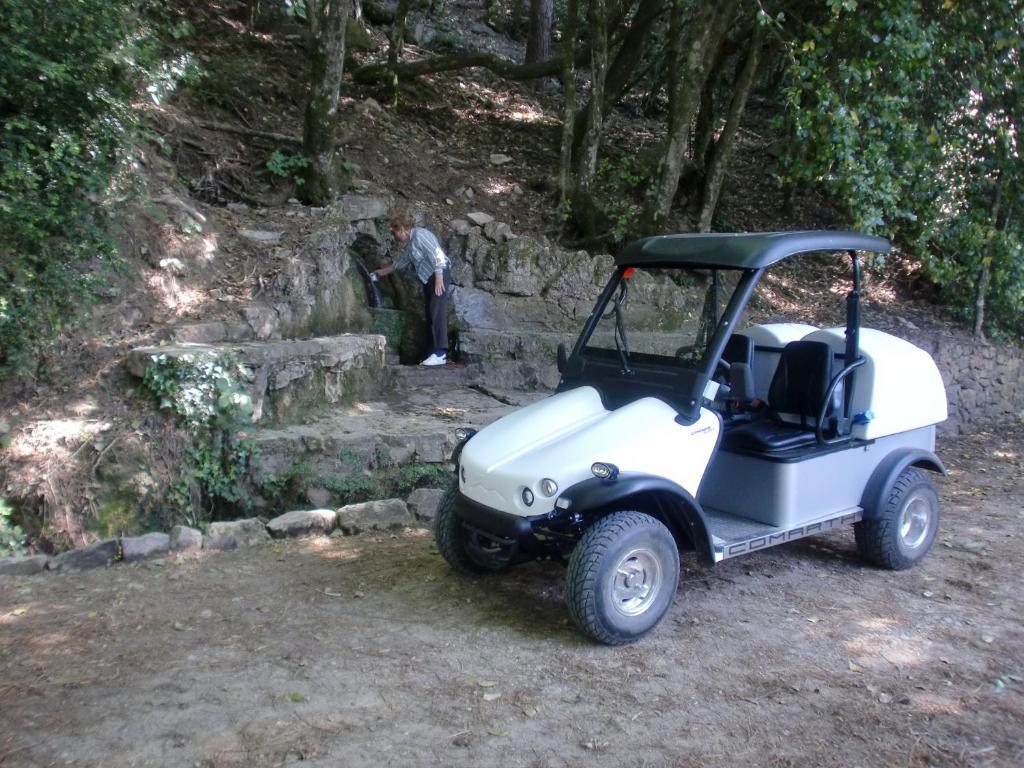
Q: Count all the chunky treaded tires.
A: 3